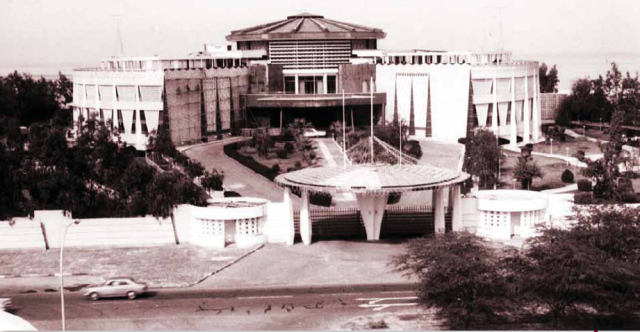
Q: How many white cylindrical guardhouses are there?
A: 2